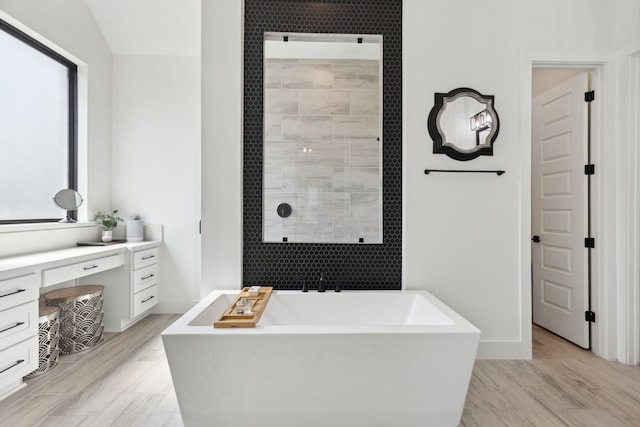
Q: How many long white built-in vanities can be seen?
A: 1